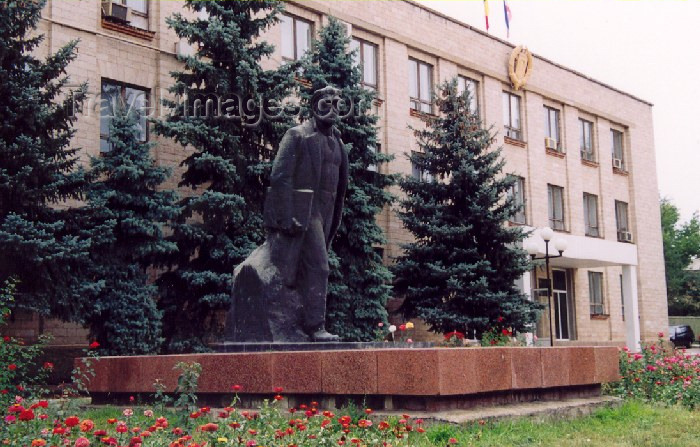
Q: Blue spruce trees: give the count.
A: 5